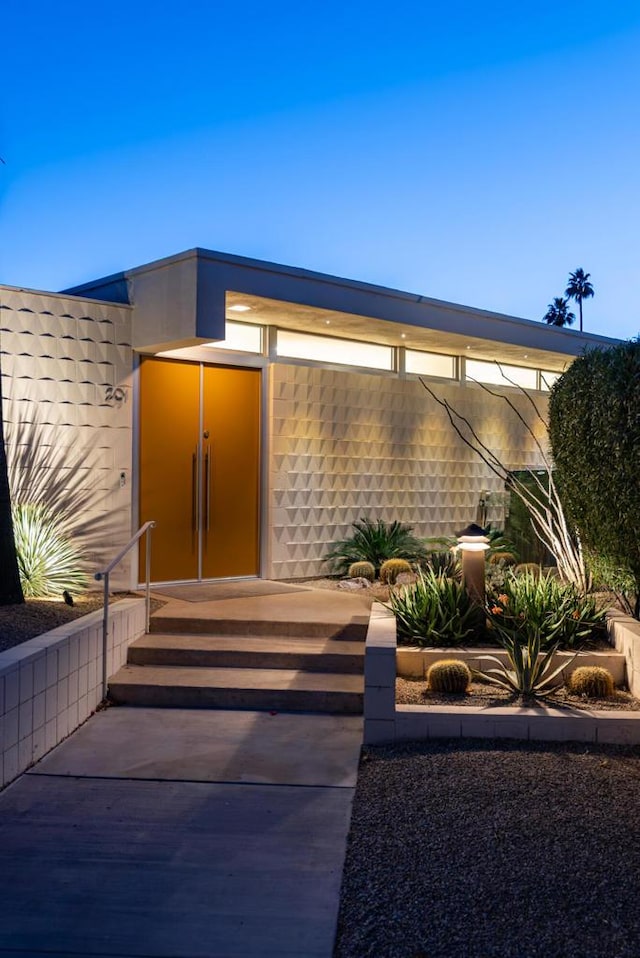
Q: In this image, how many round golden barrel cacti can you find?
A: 6